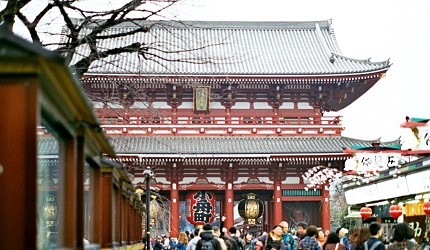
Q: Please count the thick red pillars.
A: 4